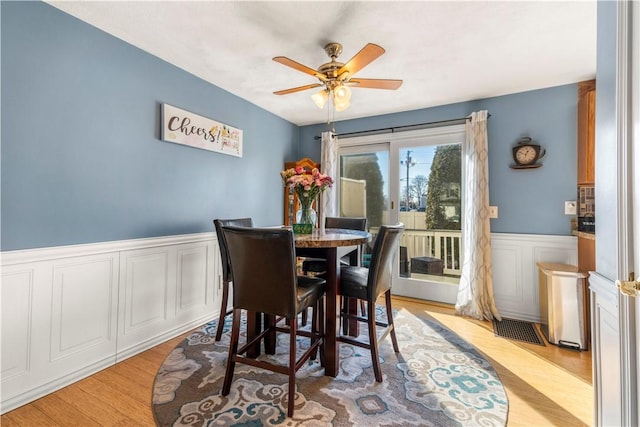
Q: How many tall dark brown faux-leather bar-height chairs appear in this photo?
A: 4